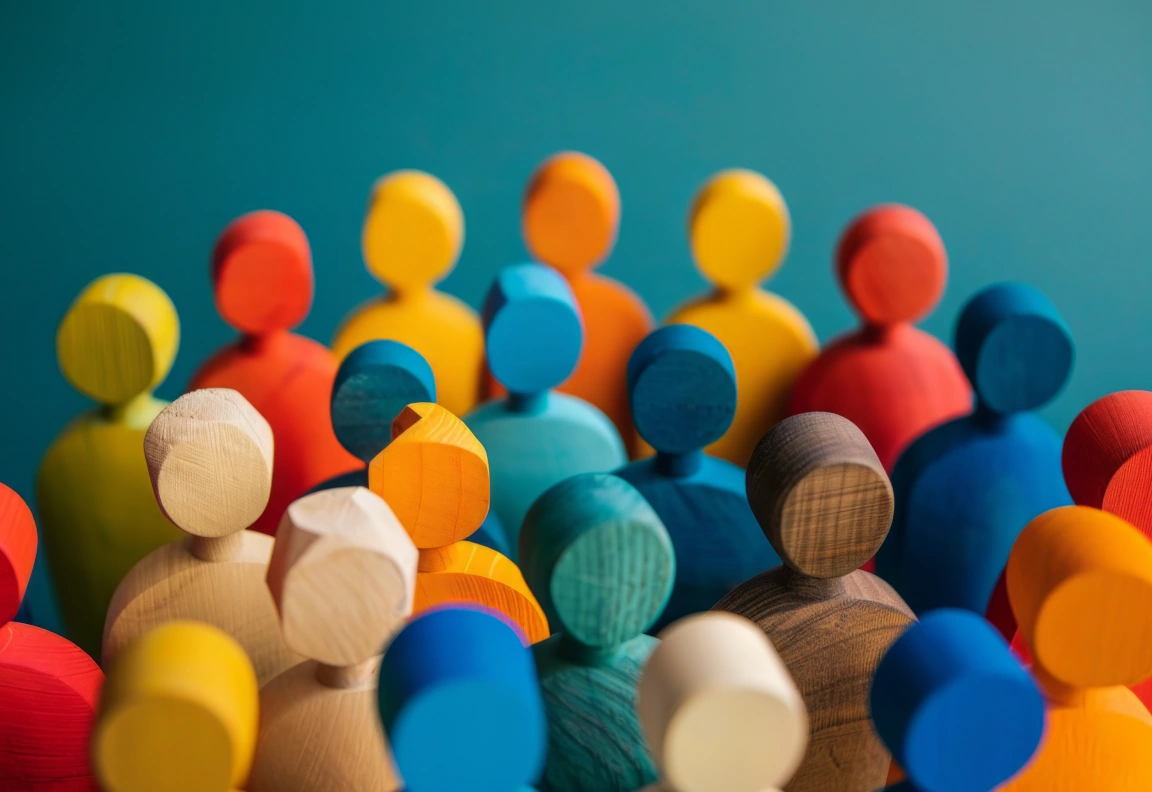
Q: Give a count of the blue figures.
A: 6